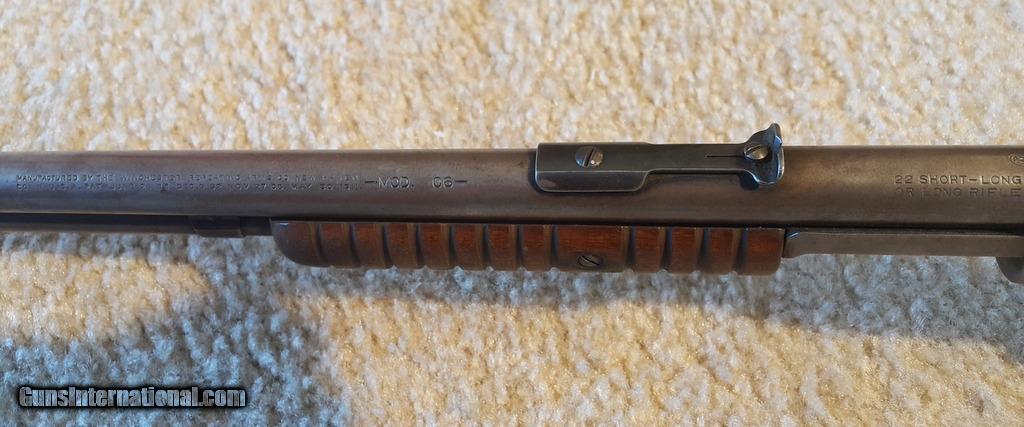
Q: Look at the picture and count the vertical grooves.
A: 12